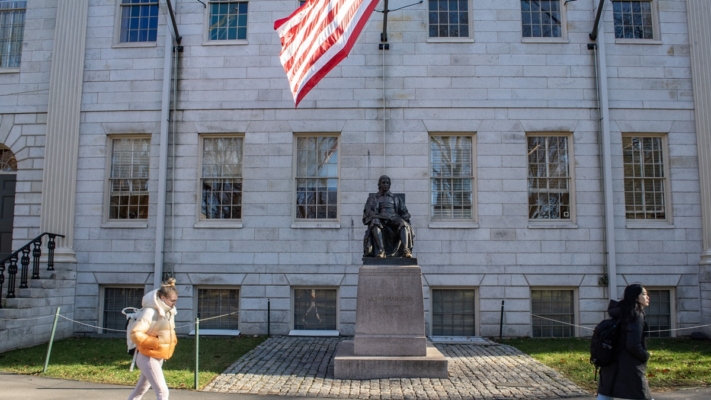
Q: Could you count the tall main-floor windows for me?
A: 6